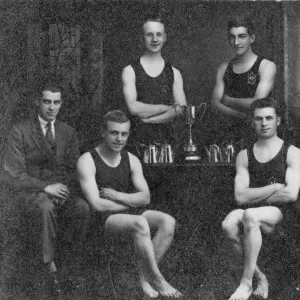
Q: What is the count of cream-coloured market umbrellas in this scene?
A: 0